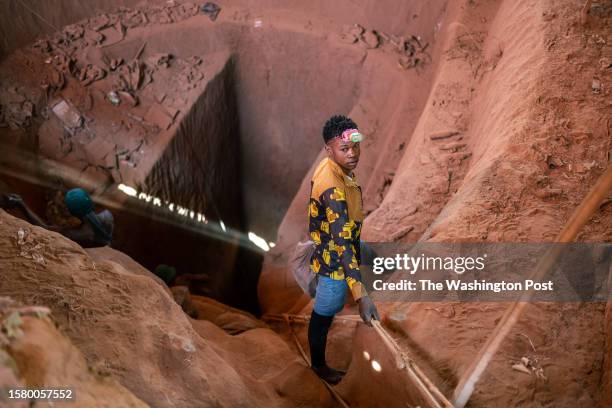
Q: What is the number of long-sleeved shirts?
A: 1